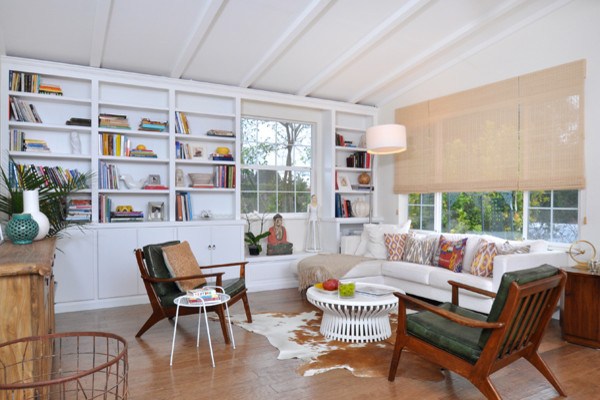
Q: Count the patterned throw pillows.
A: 5